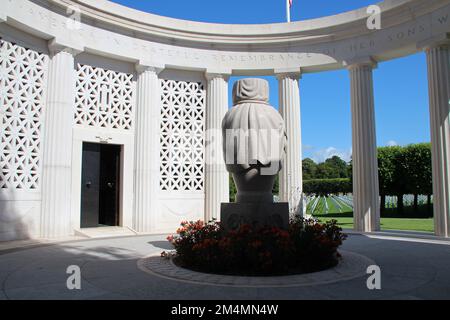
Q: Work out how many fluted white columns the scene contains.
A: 6